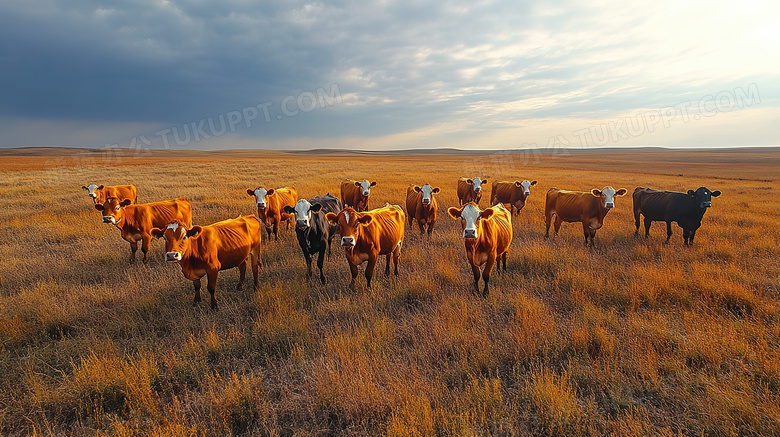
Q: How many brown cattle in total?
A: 11